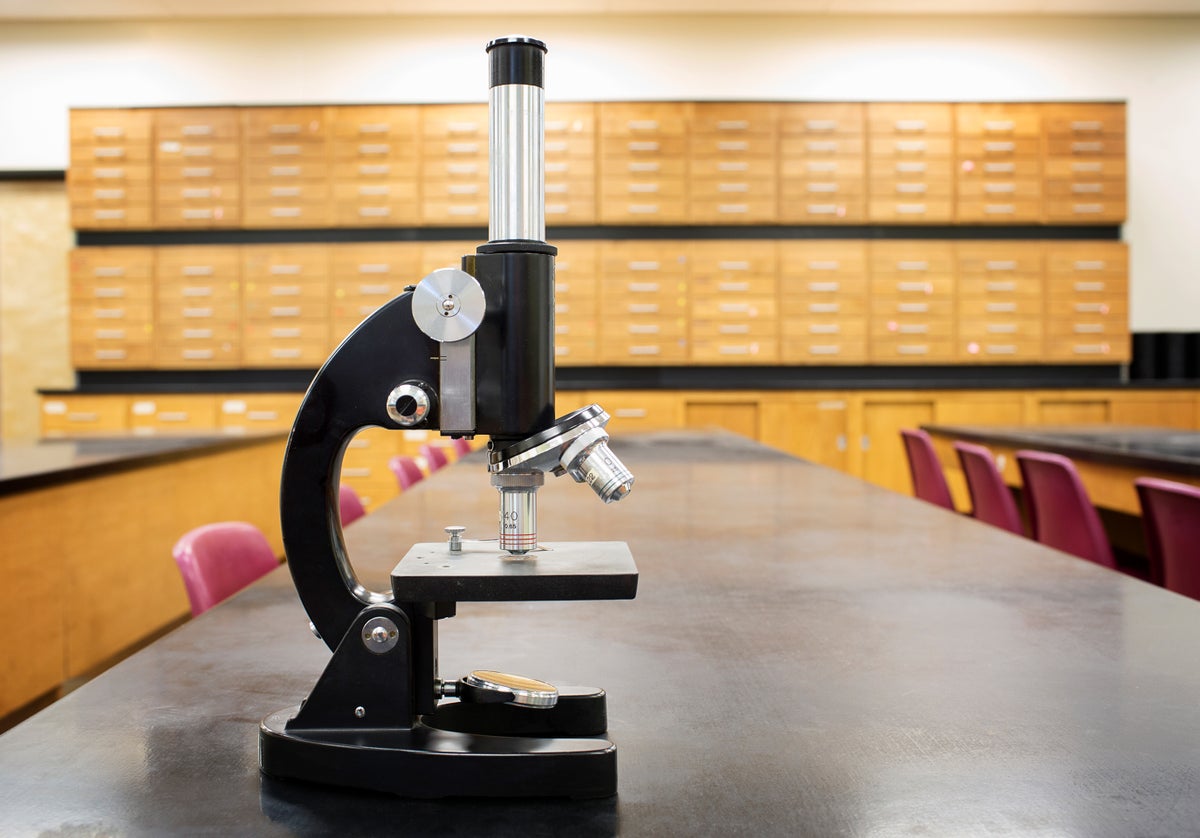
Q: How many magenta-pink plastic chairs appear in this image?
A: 9